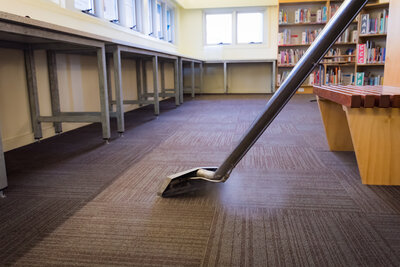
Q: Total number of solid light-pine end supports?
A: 2